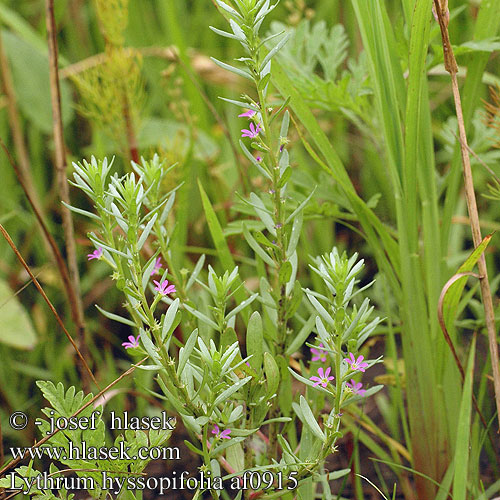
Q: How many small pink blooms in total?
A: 11